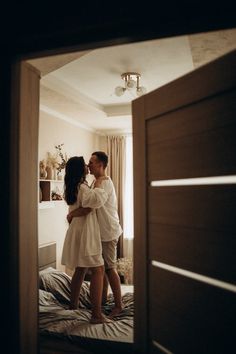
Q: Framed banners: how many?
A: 0